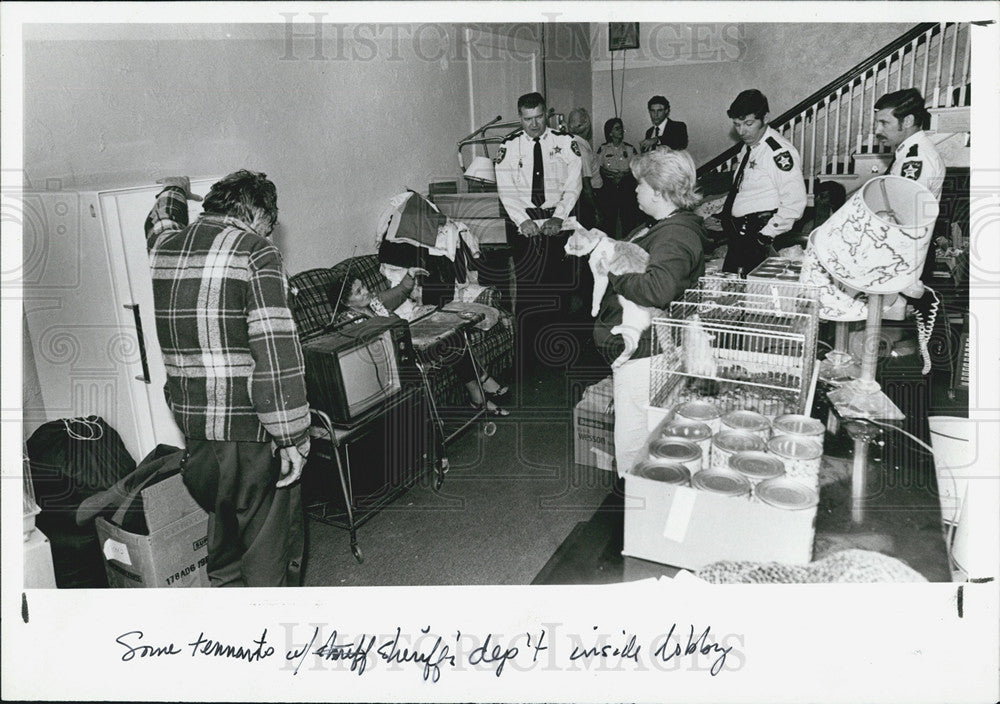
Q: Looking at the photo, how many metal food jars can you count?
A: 11